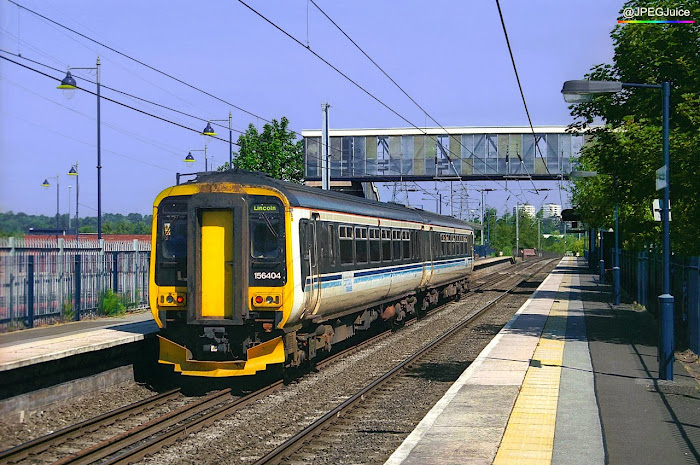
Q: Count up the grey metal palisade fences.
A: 1